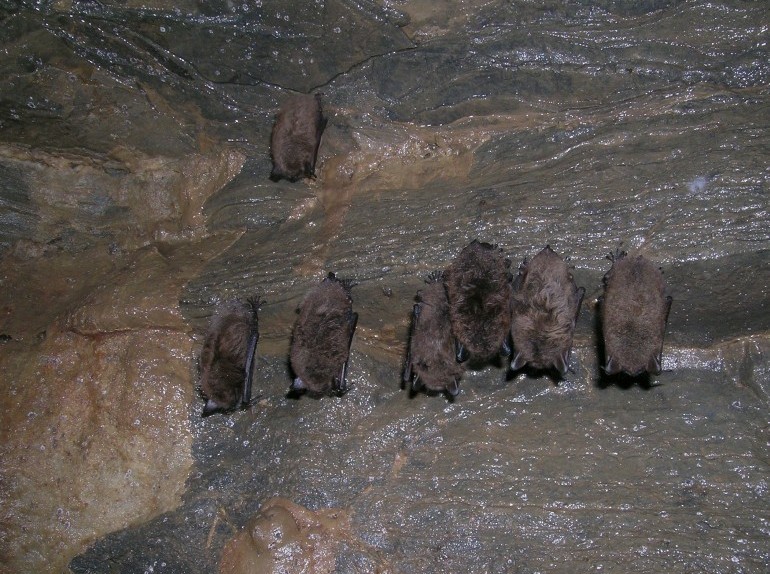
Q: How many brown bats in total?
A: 7